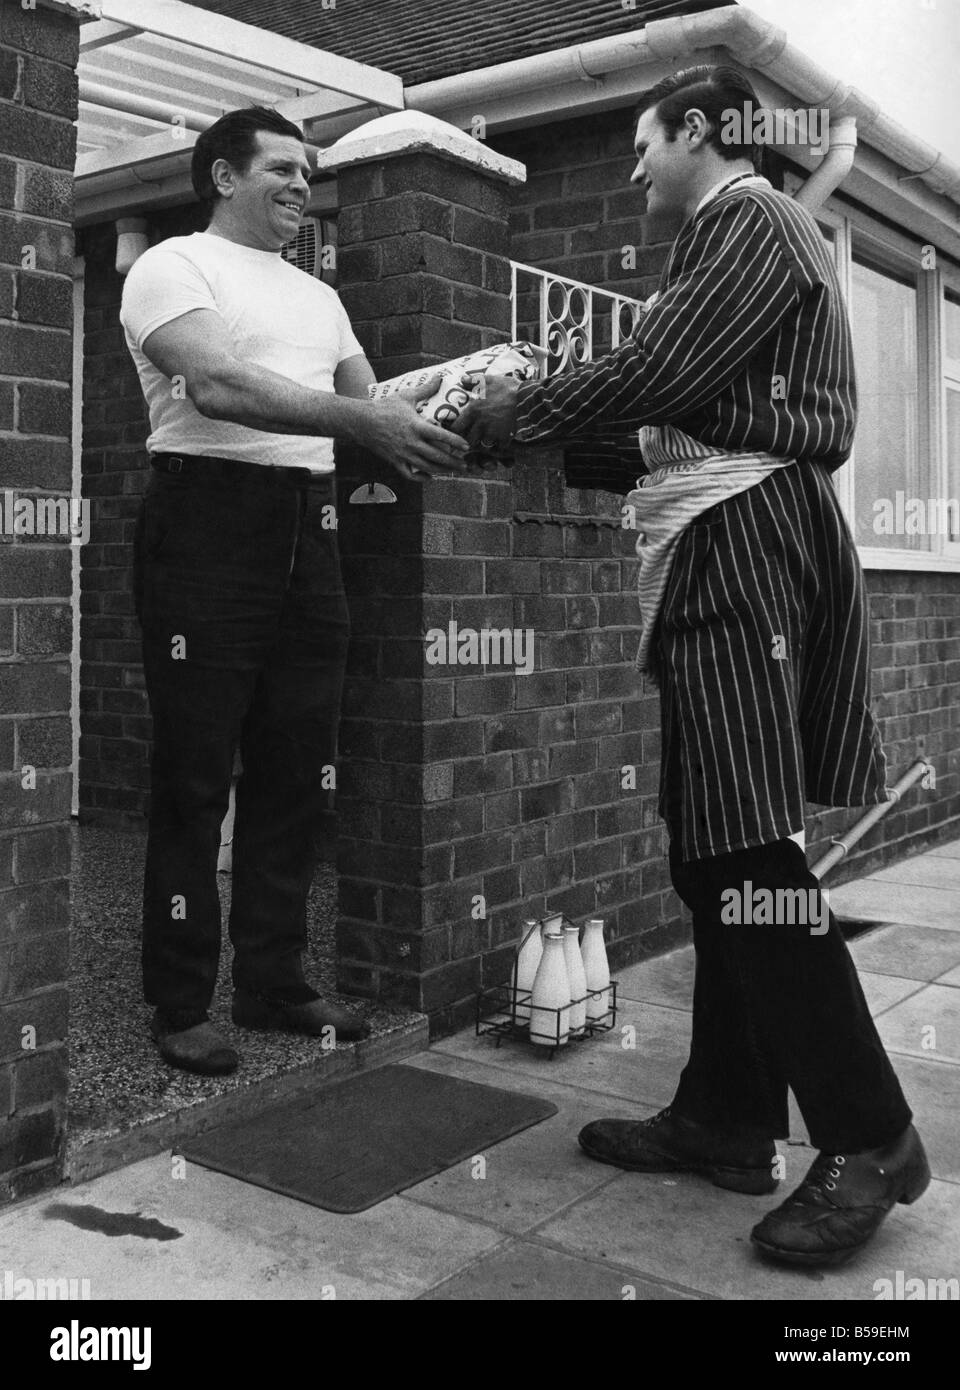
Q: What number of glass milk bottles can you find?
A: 5